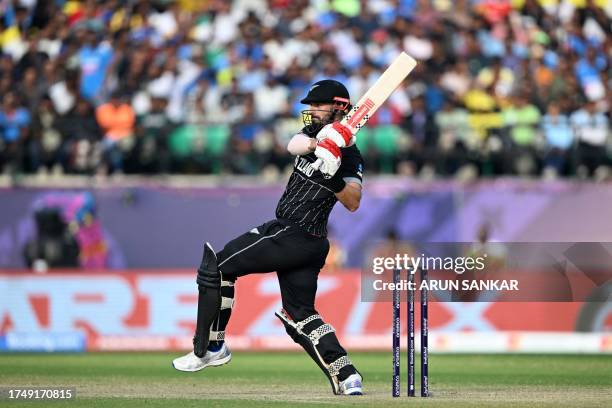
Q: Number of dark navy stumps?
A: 3